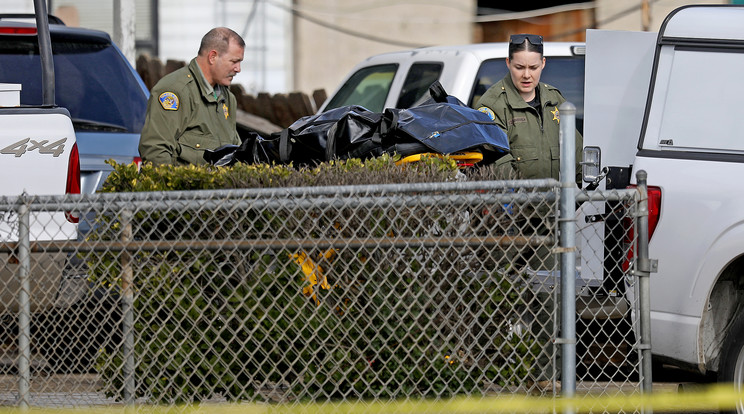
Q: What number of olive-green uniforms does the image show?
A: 2